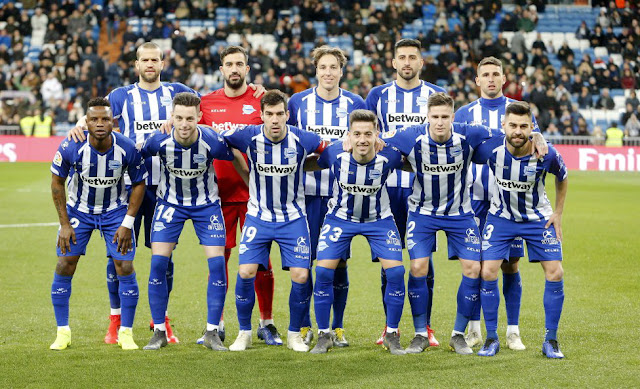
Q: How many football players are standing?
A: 11